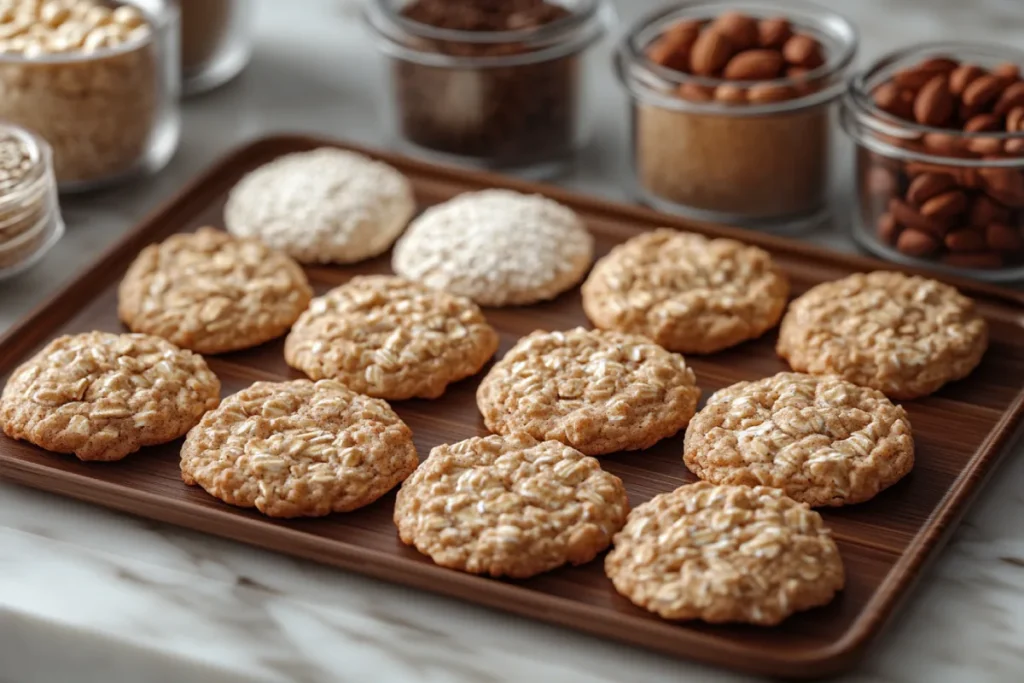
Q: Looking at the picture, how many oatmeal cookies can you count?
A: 10